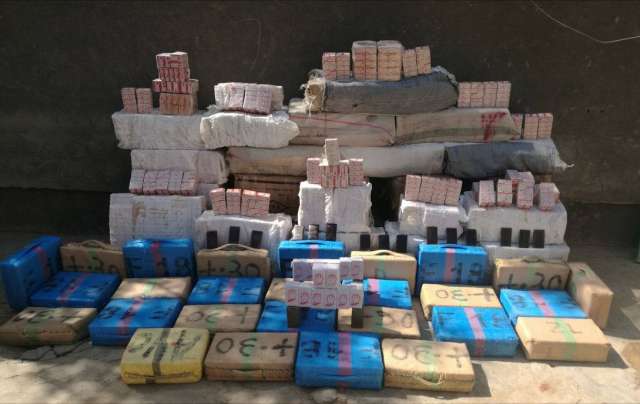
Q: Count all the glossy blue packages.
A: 12